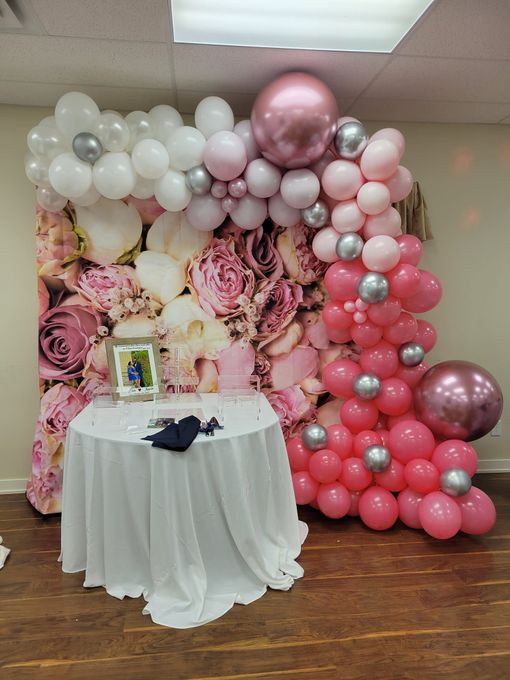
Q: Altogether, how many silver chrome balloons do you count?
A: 11